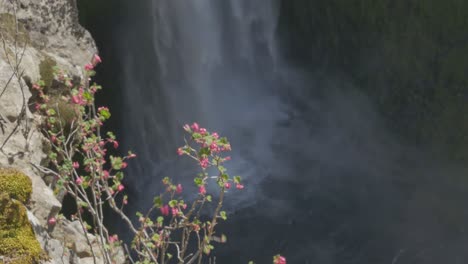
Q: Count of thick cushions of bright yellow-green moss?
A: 2